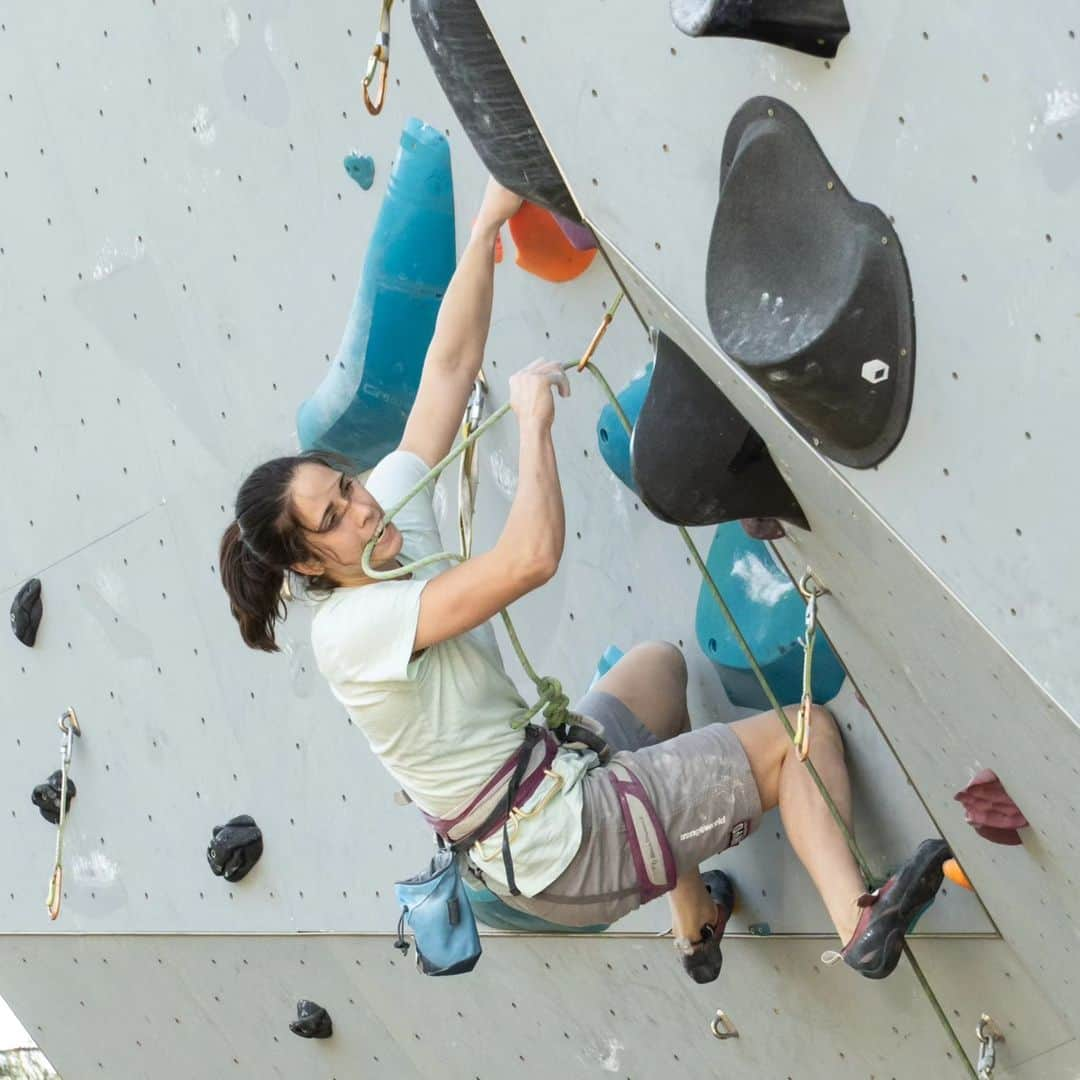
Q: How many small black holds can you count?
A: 4